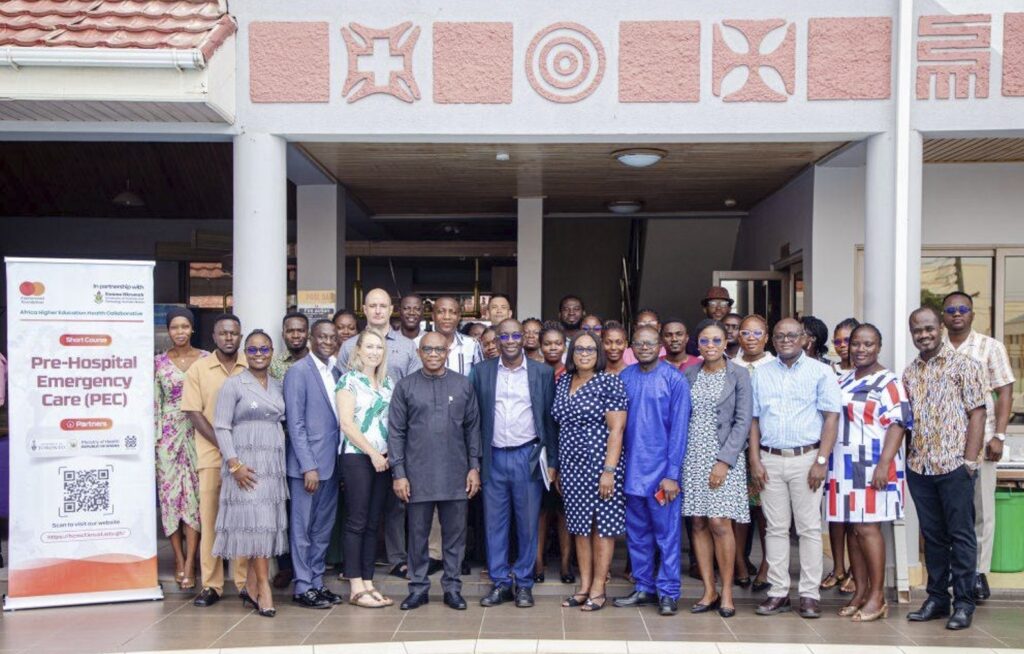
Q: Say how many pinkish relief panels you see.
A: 9